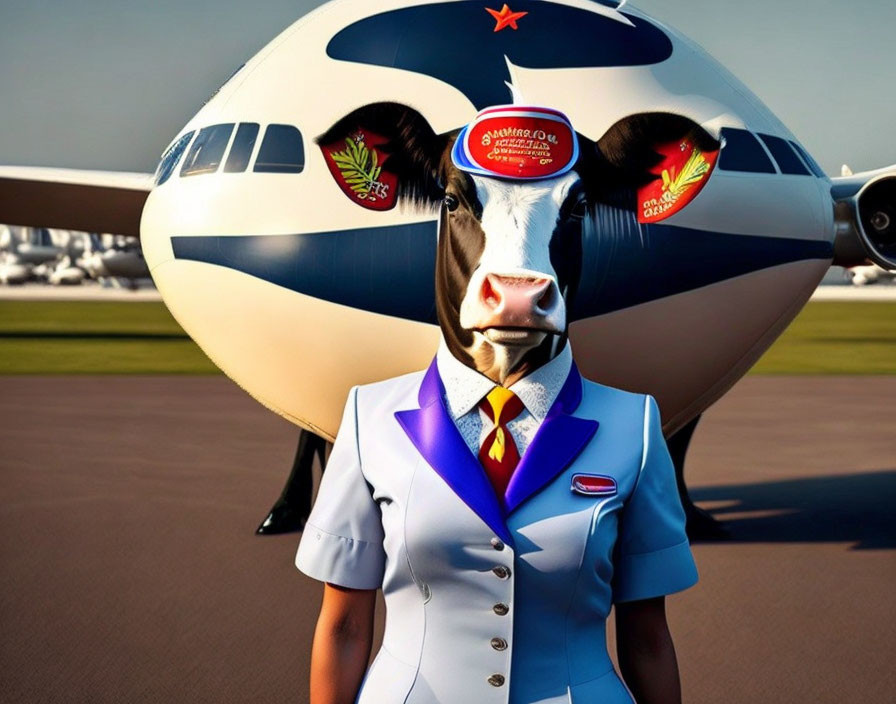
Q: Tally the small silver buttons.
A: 5